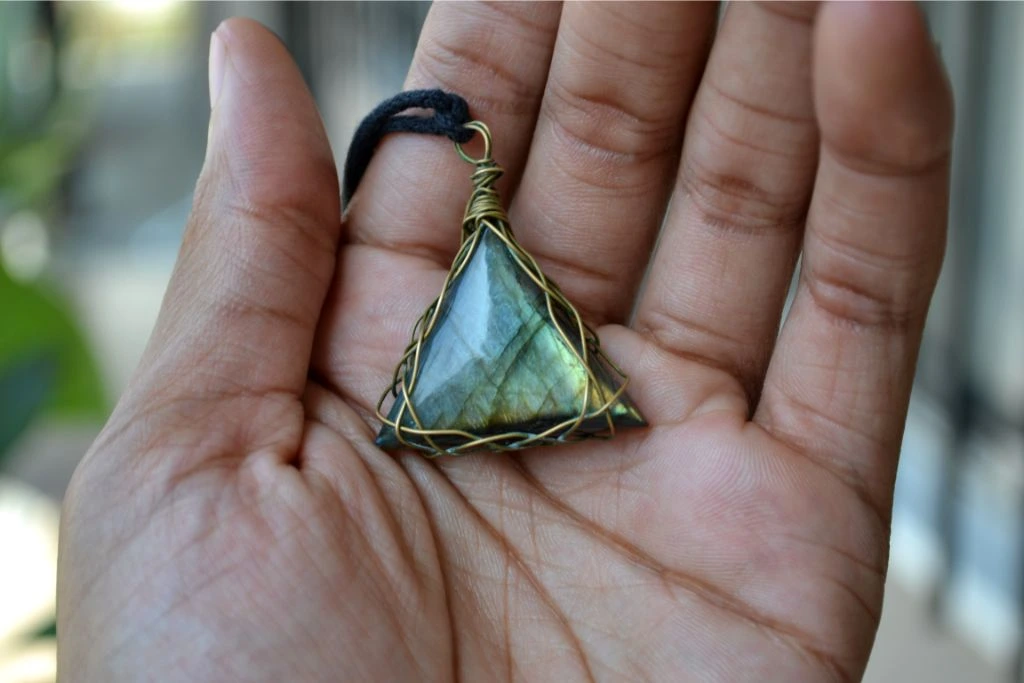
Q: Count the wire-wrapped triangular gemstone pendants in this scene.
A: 1